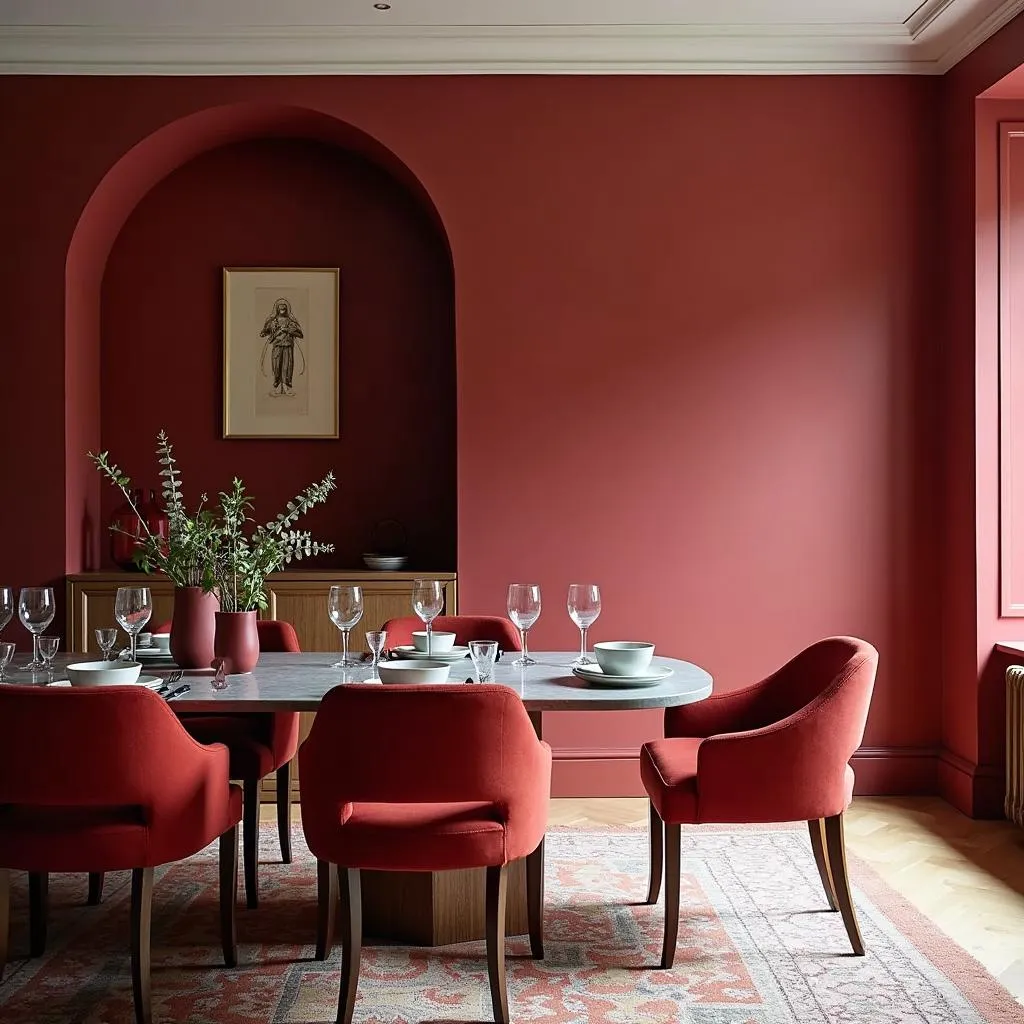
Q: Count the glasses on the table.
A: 12